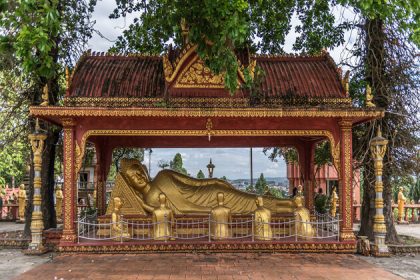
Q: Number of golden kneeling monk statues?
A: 5